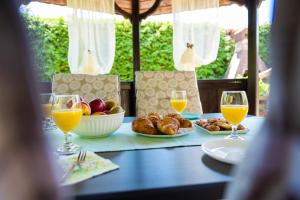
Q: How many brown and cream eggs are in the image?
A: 0